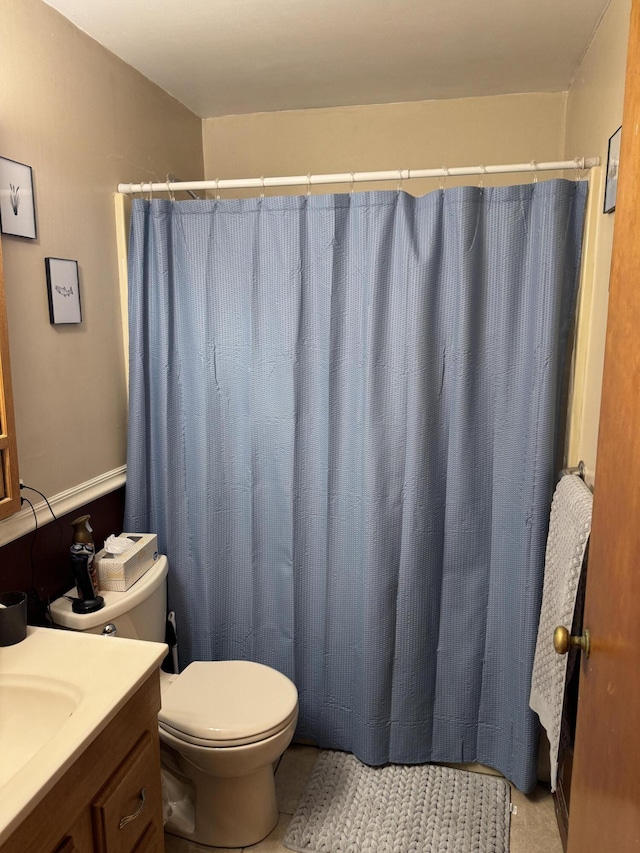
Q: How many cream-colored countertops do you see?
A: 1